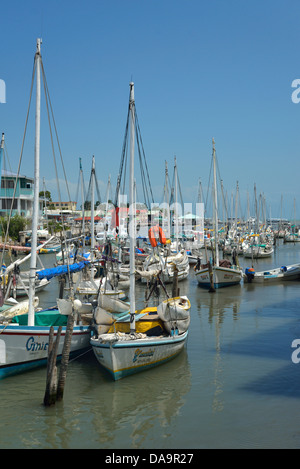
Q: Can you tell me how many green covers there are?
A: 1